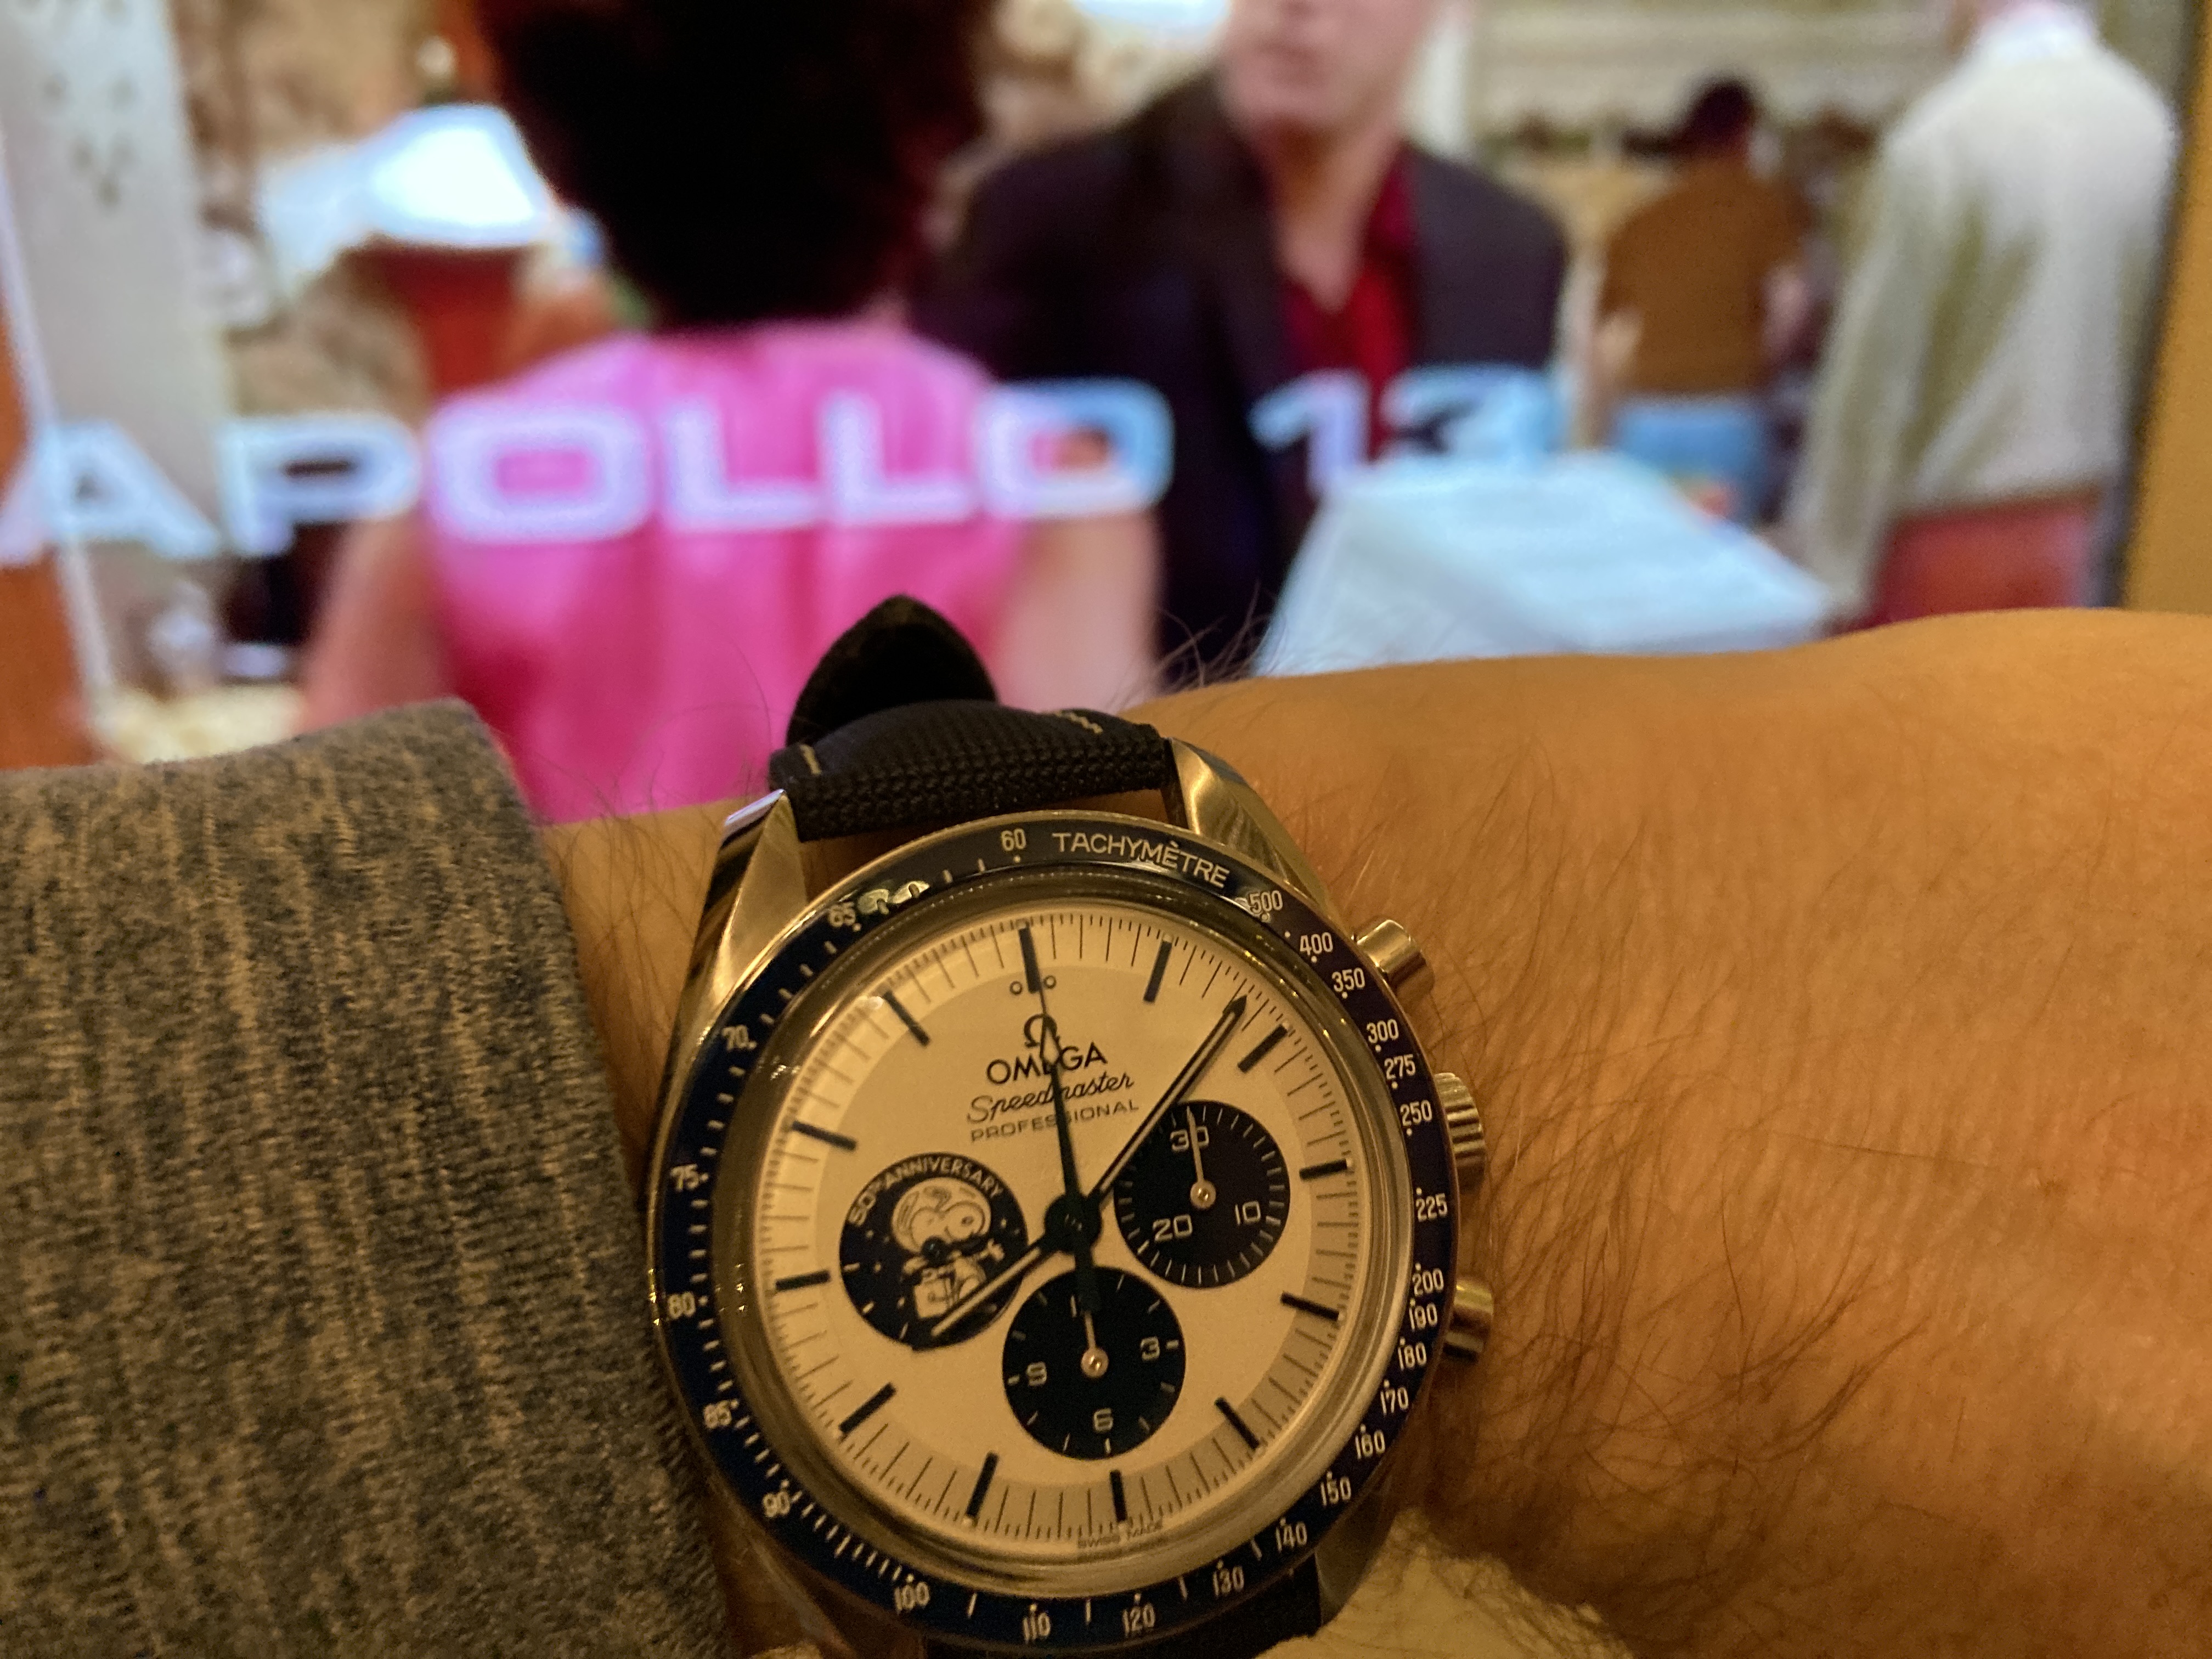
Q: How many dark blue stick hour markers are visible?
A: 12